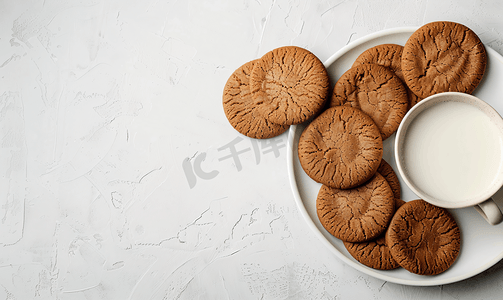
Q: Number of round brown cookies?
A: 10